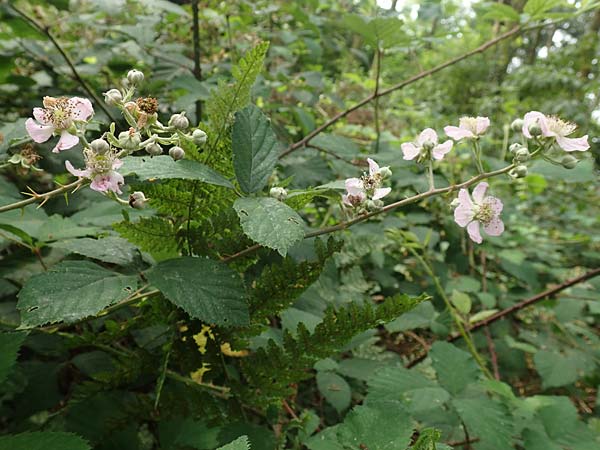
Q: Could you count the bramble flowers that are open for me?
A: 7